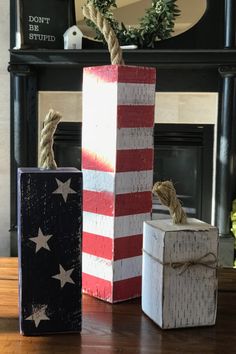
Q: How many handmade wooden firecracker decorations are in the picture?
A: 3